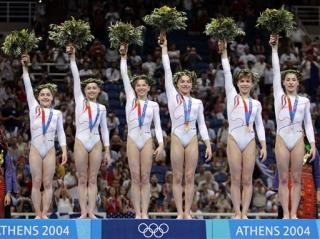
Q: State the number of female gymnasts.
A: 6